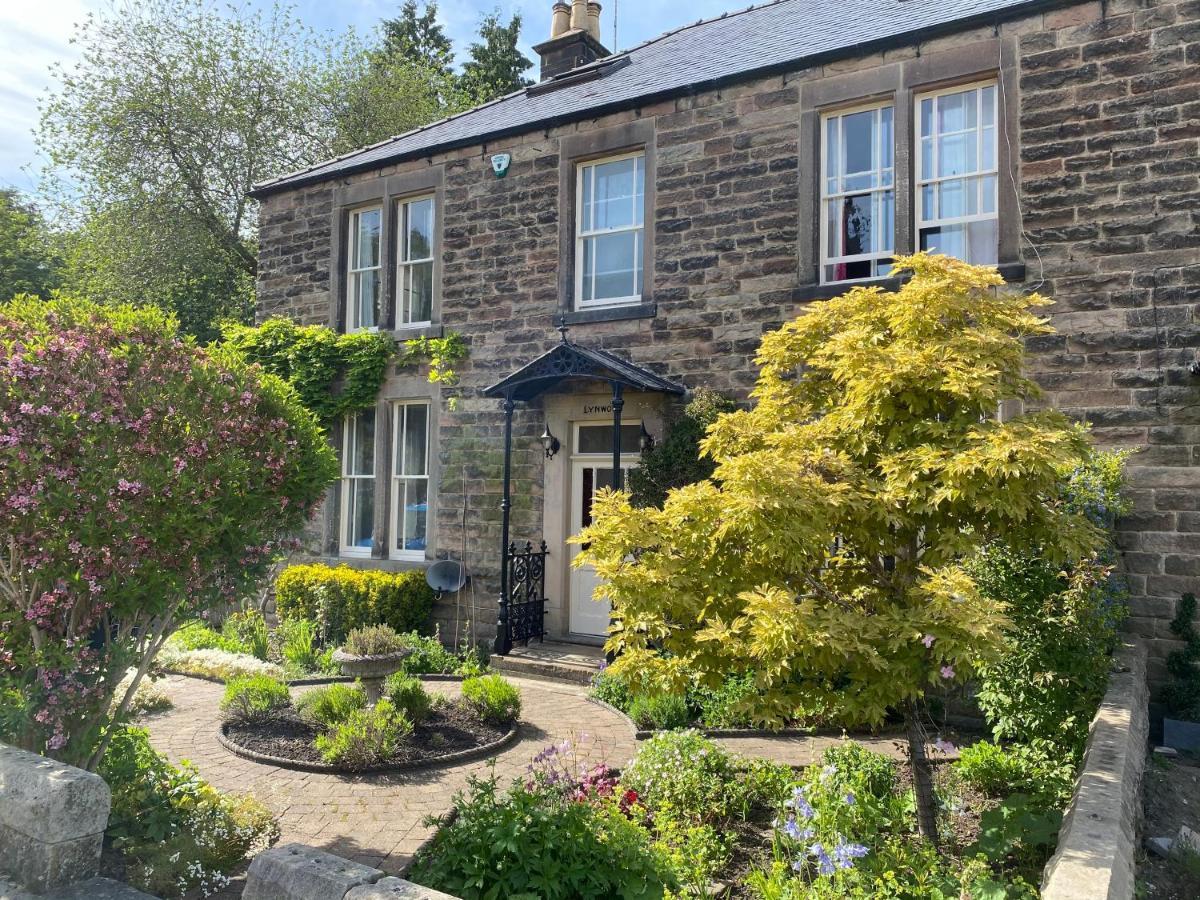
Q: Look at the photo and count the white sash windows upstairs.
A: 5